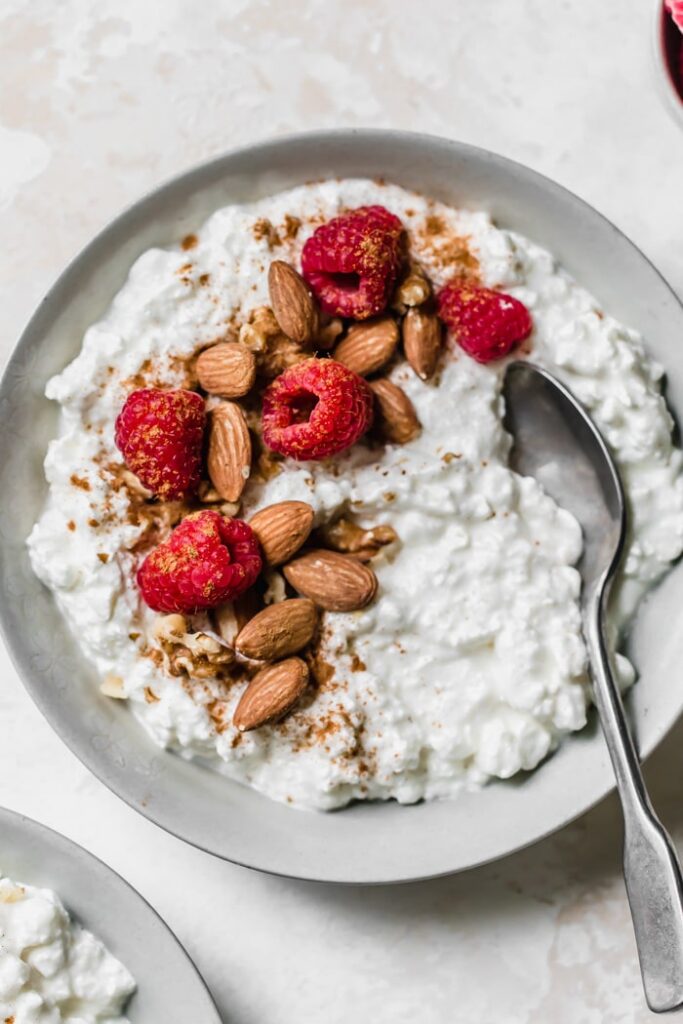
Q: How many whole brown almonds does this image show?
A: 10